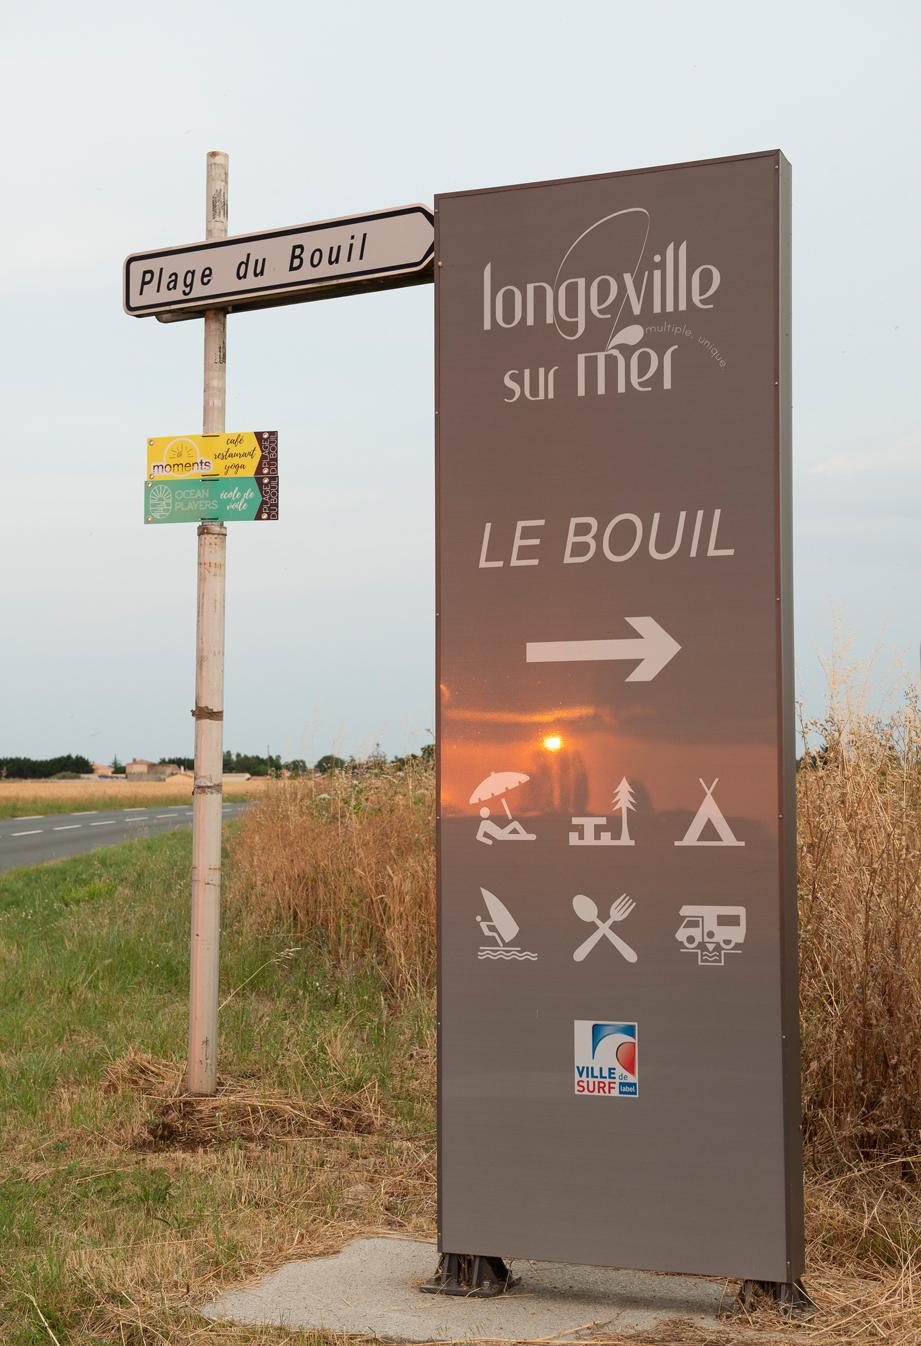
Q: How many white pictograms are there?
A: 6